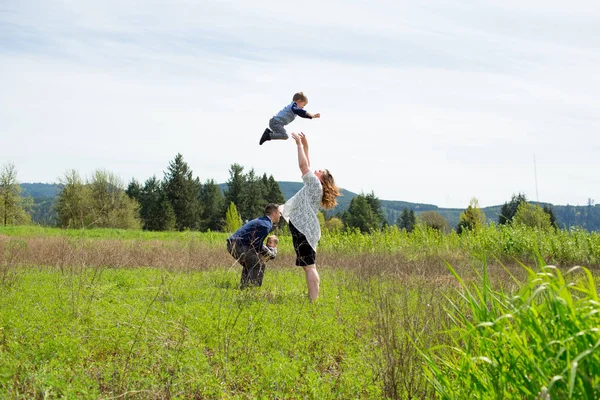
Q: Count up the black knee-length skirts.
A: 1